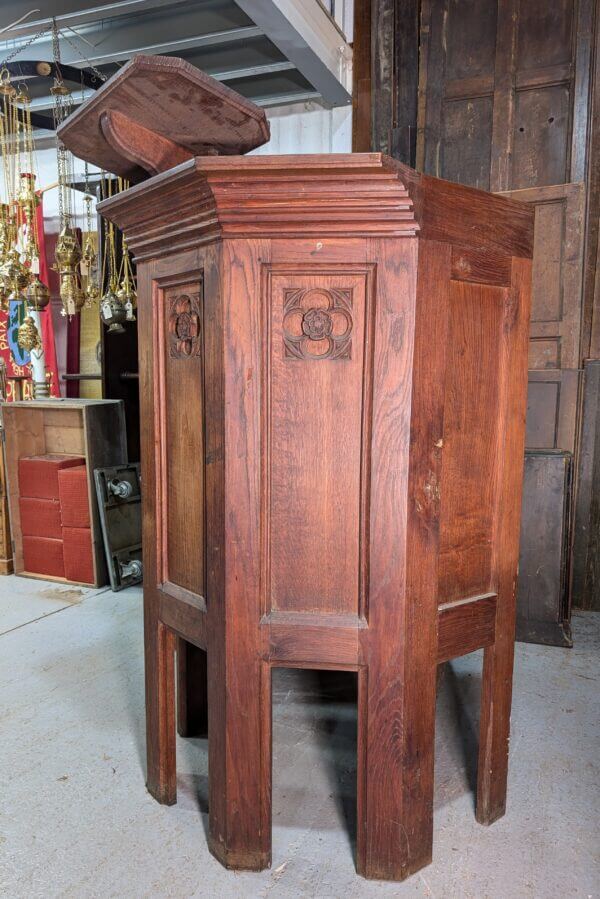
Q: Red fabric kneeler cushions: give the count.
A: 5